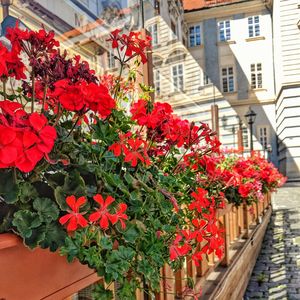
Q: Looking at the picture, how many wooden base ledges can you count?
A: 1